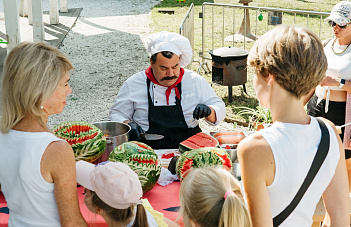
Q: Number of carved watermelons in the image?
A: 3